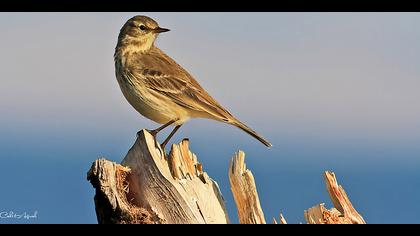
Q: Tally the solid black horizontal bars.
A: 2